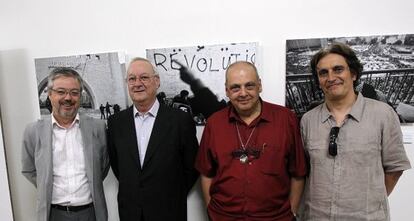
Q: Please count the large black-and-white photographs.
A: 3